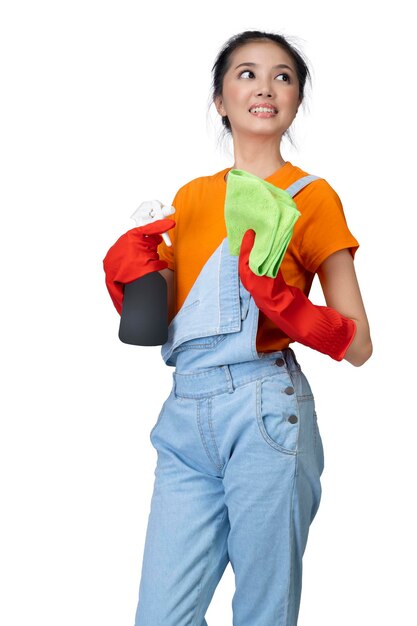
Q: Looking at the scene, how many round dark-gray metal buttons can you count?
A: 3